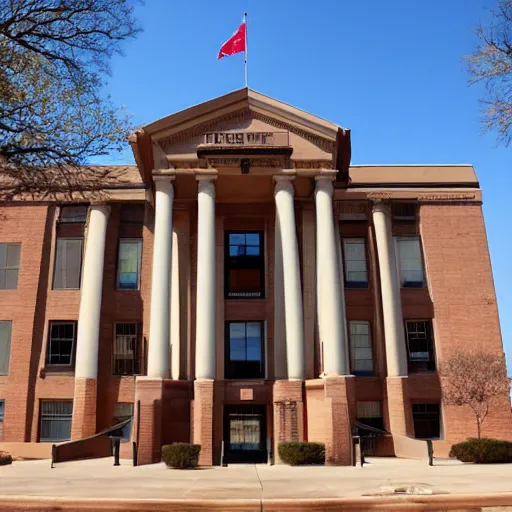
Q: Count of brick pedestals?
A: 6